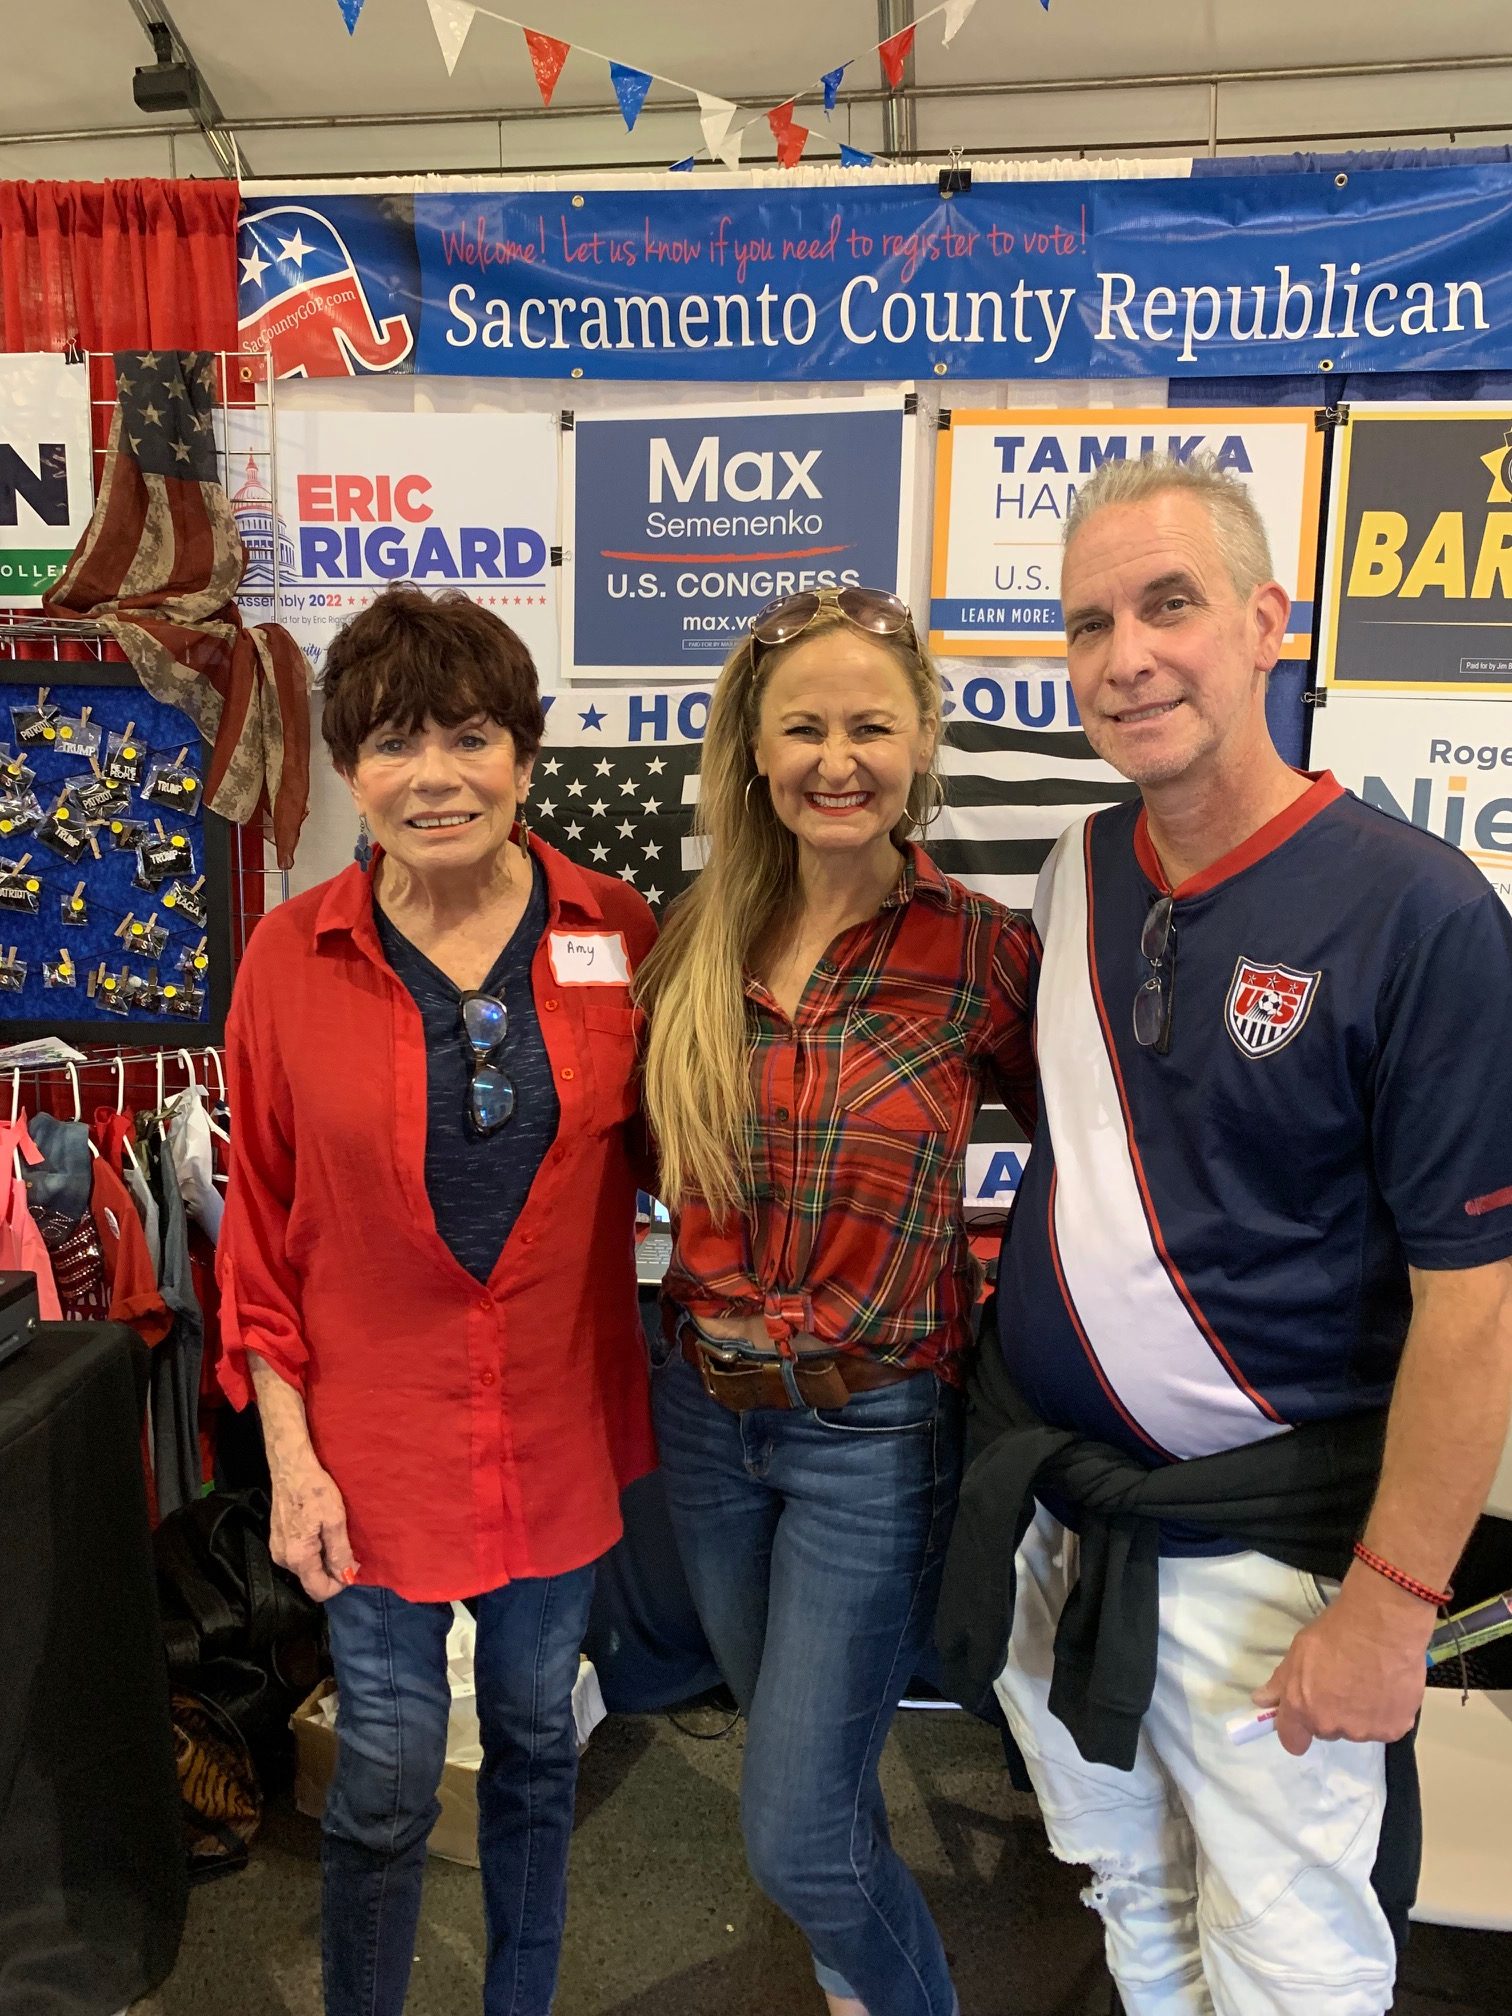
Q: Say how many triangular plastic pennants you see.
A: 14